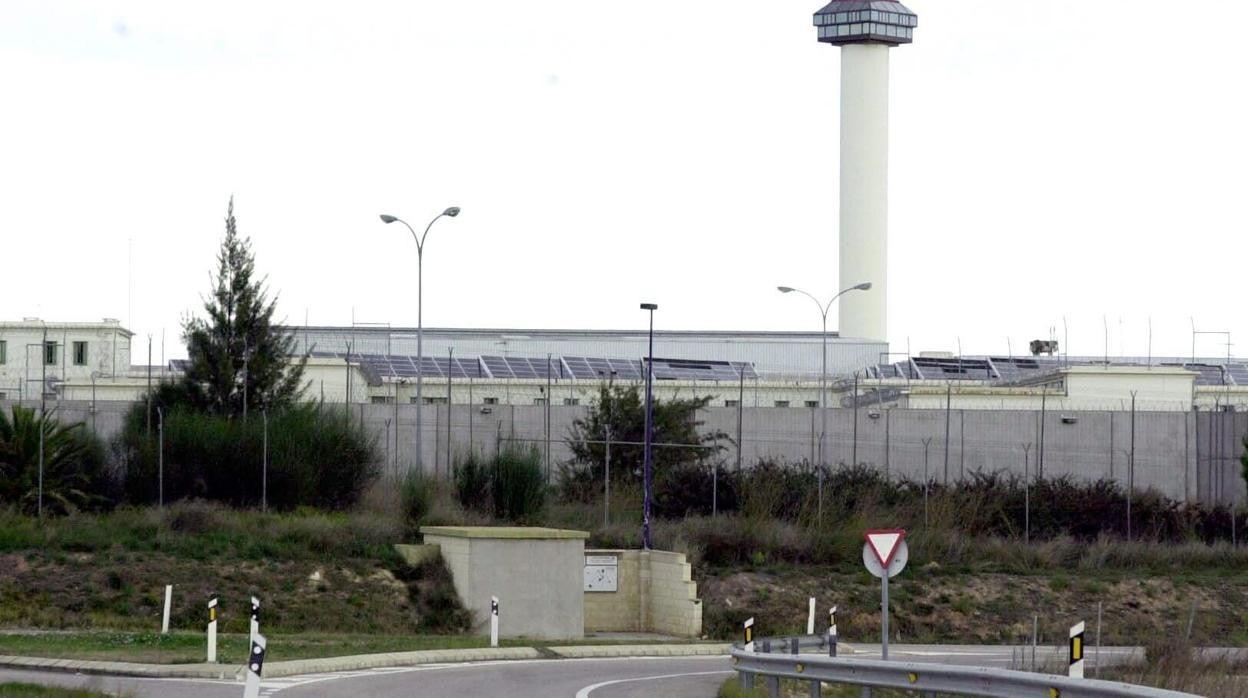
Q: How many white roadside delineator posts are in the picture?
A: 9